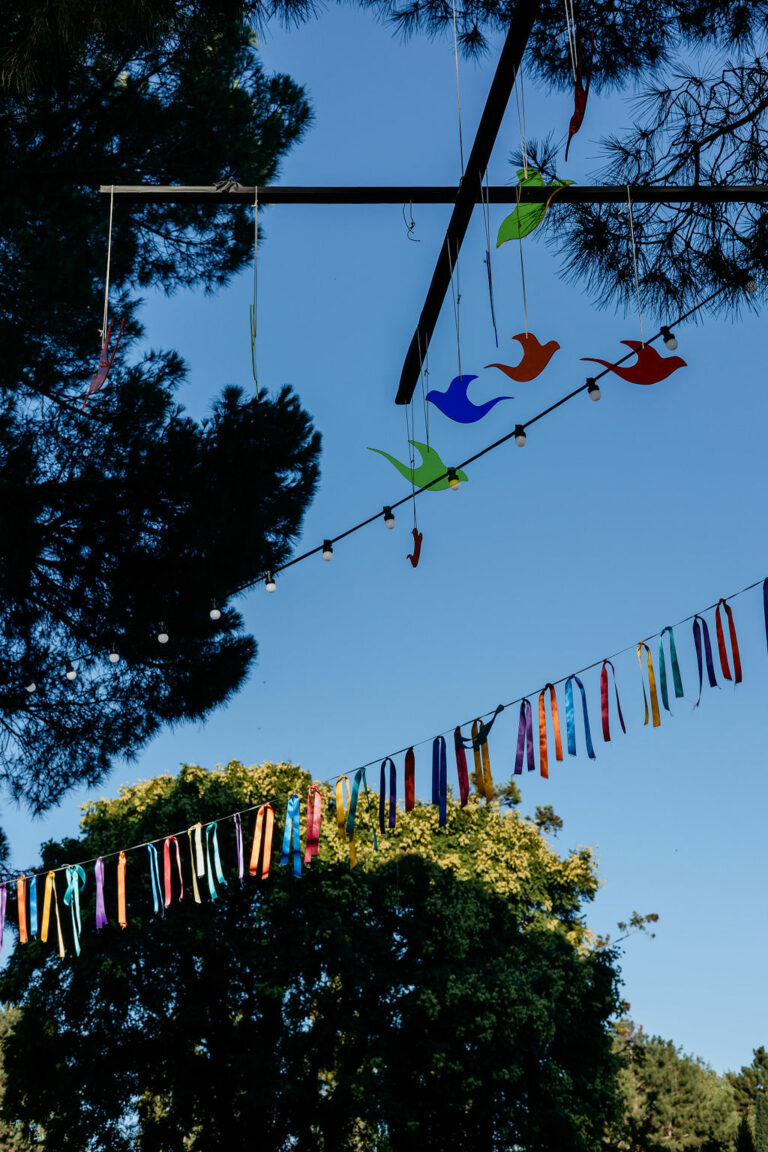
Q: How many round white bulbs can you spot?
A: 13